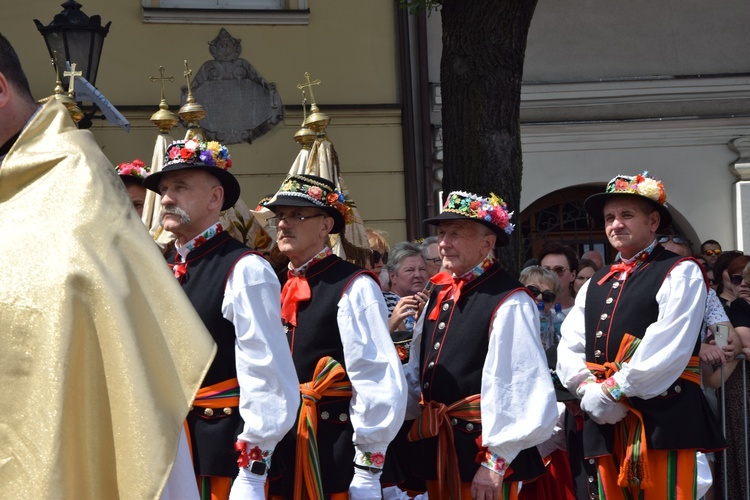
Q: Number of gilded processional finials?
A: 6